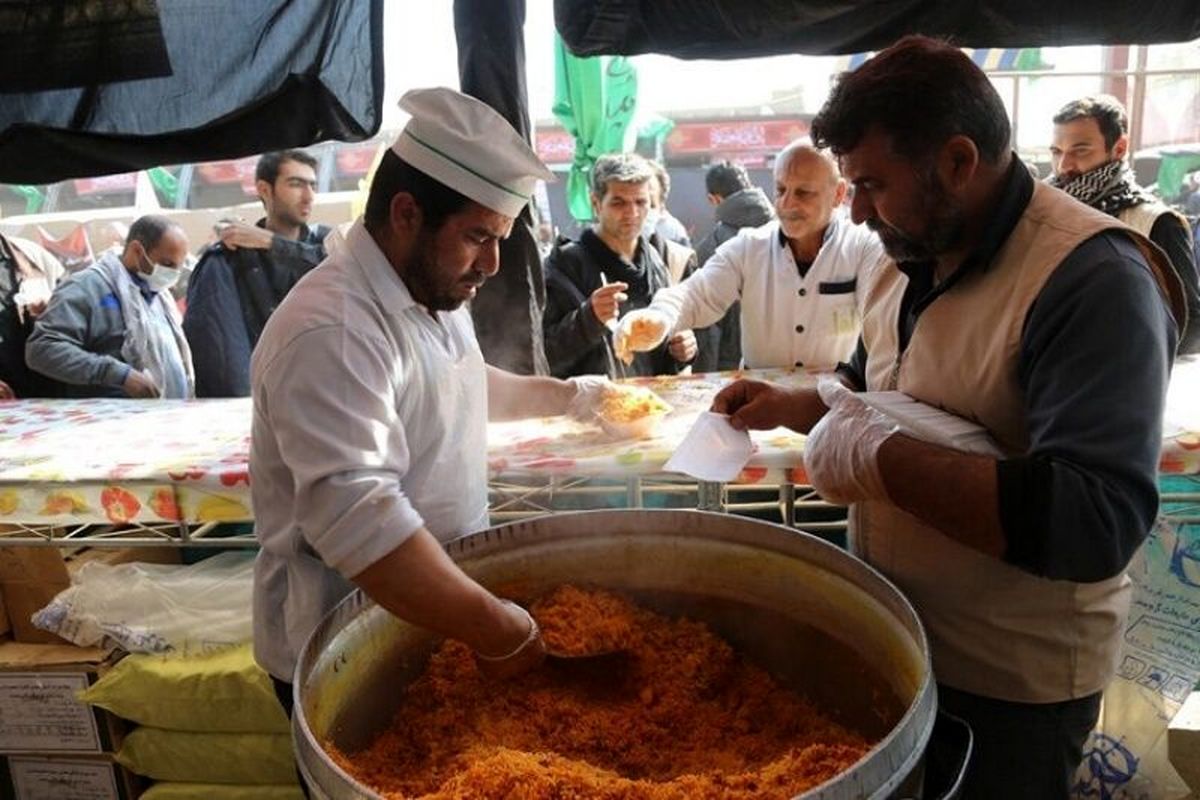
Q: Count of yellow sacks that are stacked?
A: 3